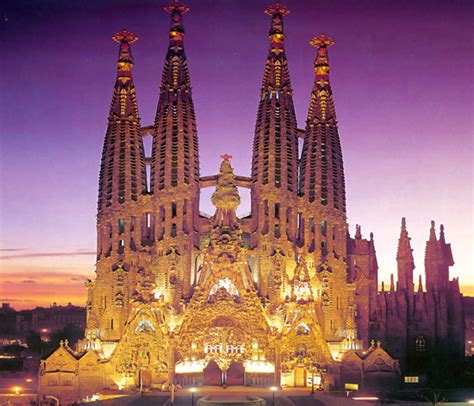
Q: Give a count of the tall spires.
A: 4